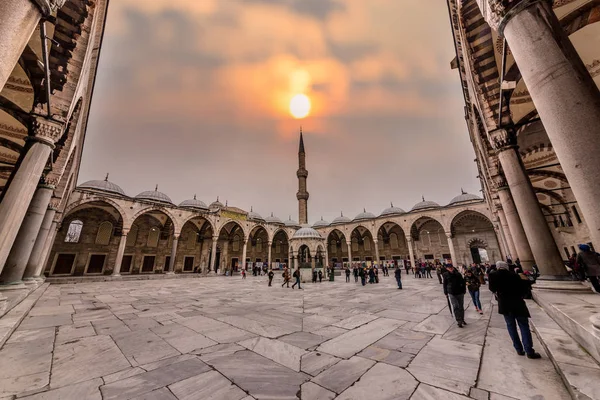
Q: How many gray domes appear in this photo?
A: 14